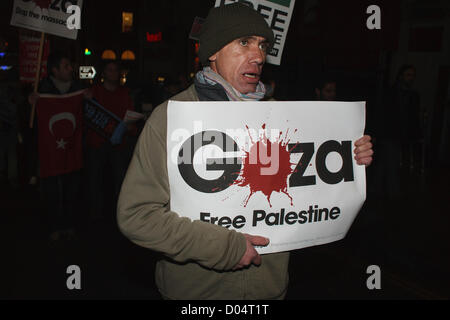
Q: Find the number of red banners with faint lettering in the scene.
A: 1